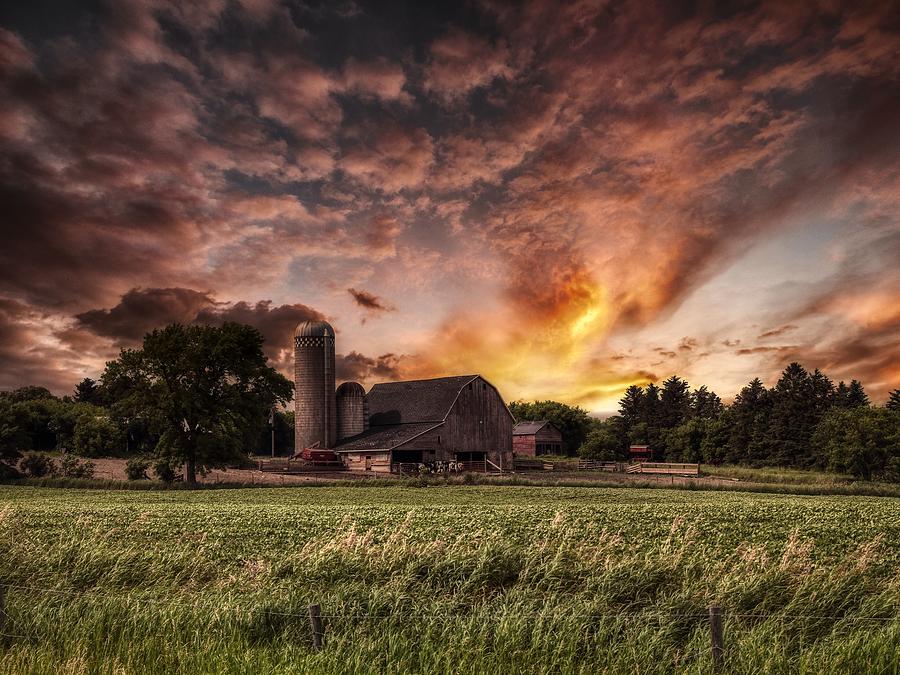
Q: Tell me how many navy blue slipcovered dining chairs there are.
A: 0